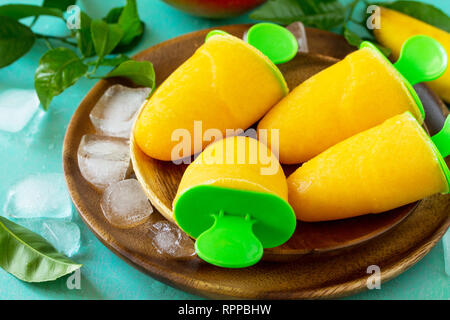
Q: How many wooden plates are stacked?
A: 2